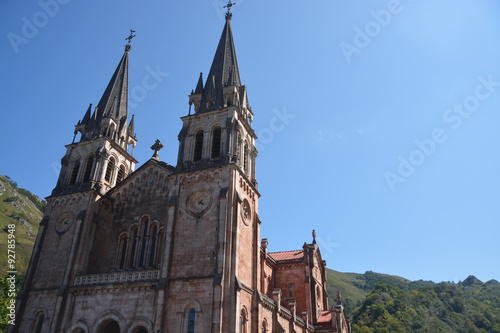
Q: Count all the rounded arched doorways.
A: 3